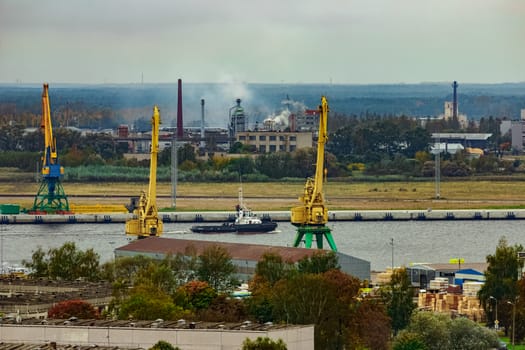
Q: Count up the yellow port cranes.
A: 3